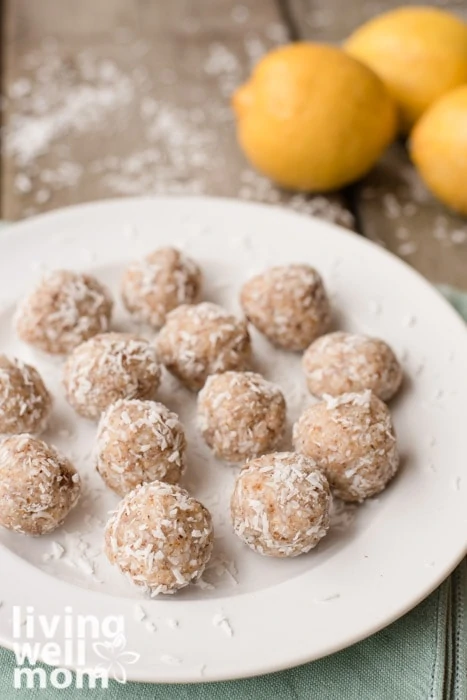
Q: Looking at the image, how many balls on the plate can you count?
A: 13